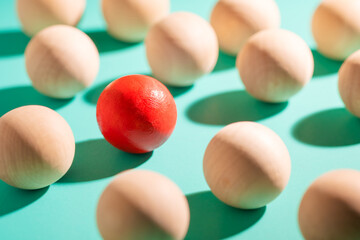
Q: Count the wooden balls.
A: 13